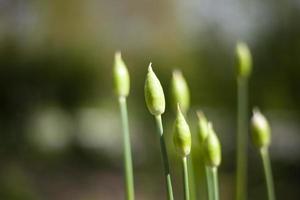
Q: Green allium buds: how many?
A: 8